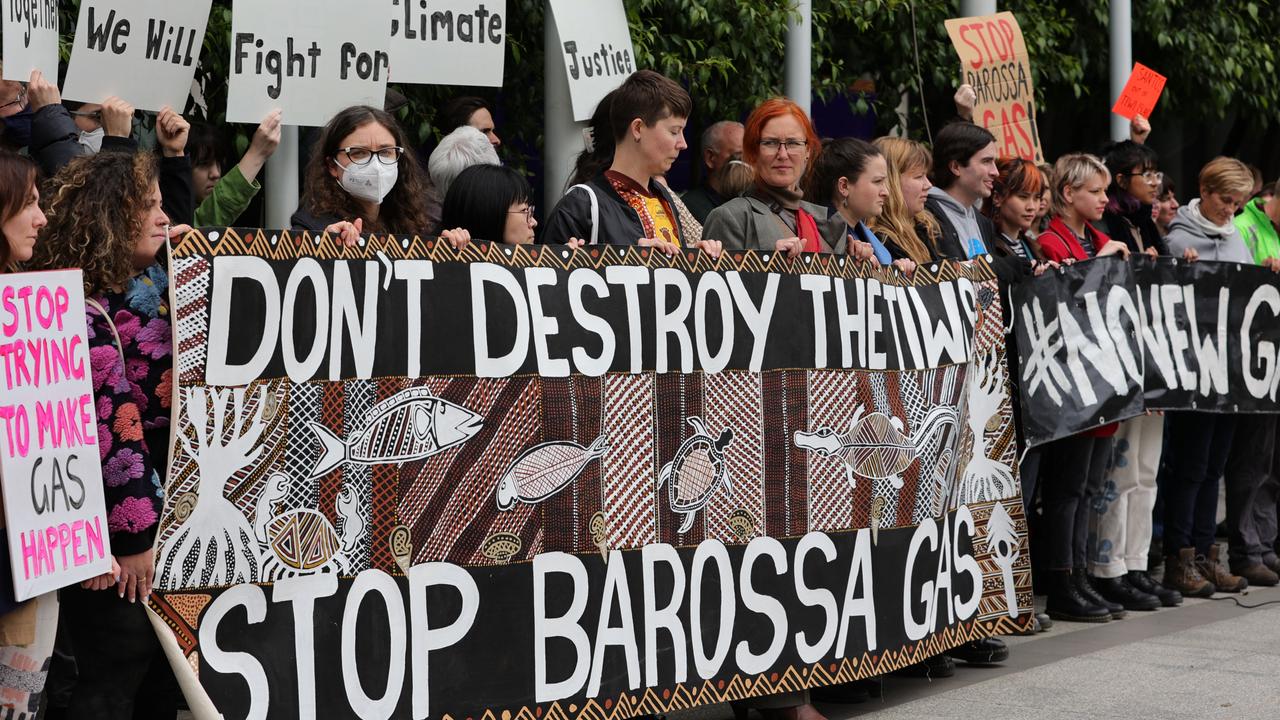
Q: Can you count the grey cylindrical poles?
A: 5